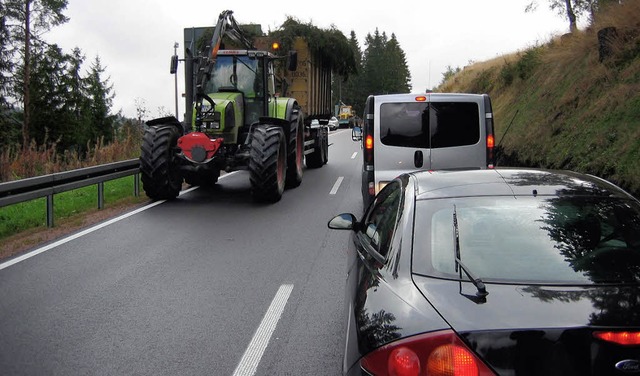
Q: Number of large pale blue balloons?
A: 0